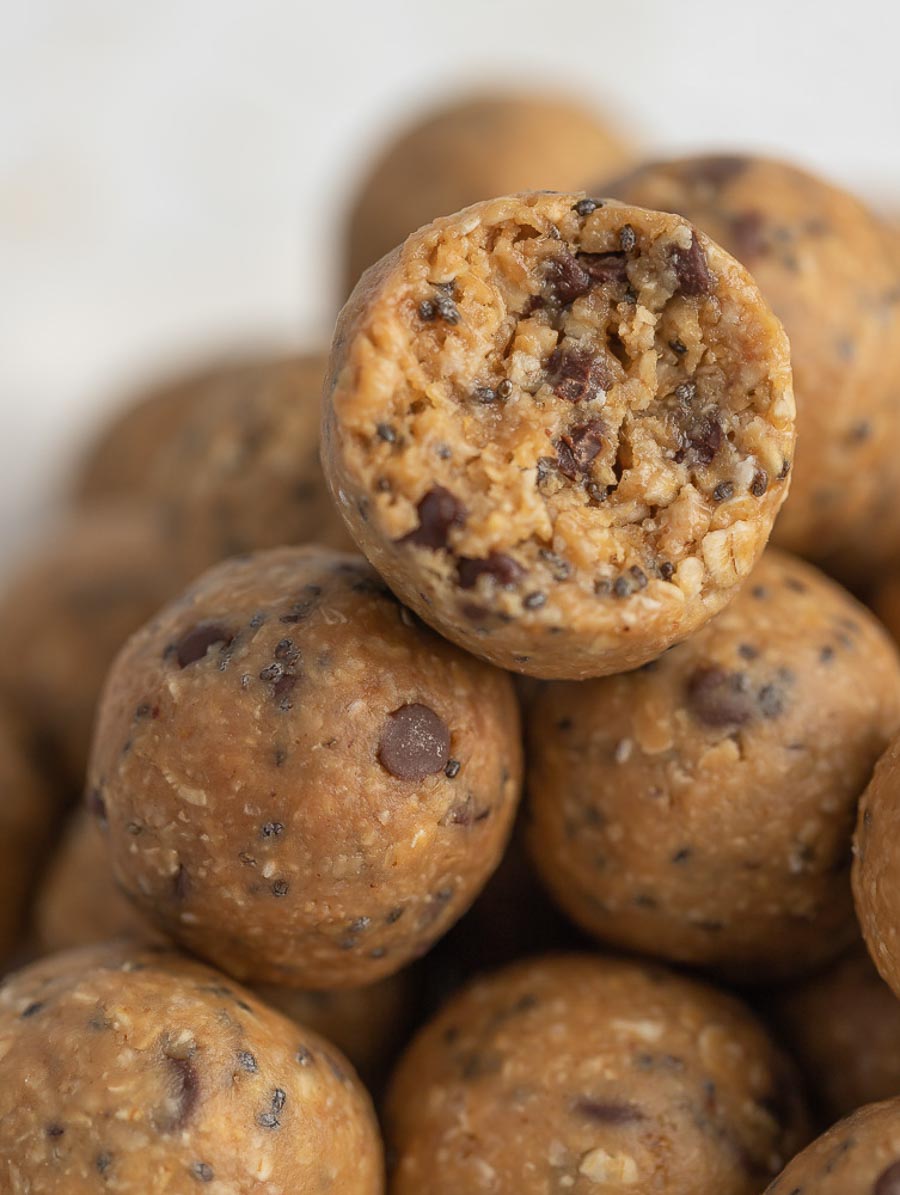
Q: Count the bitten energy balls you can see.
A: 1